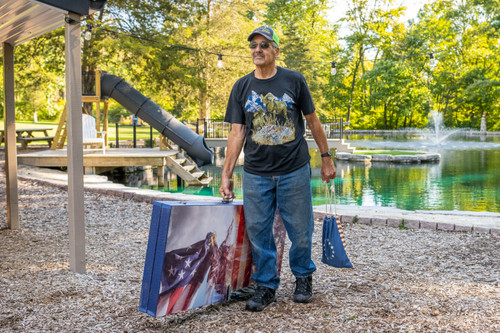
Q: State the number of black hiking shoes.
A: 2